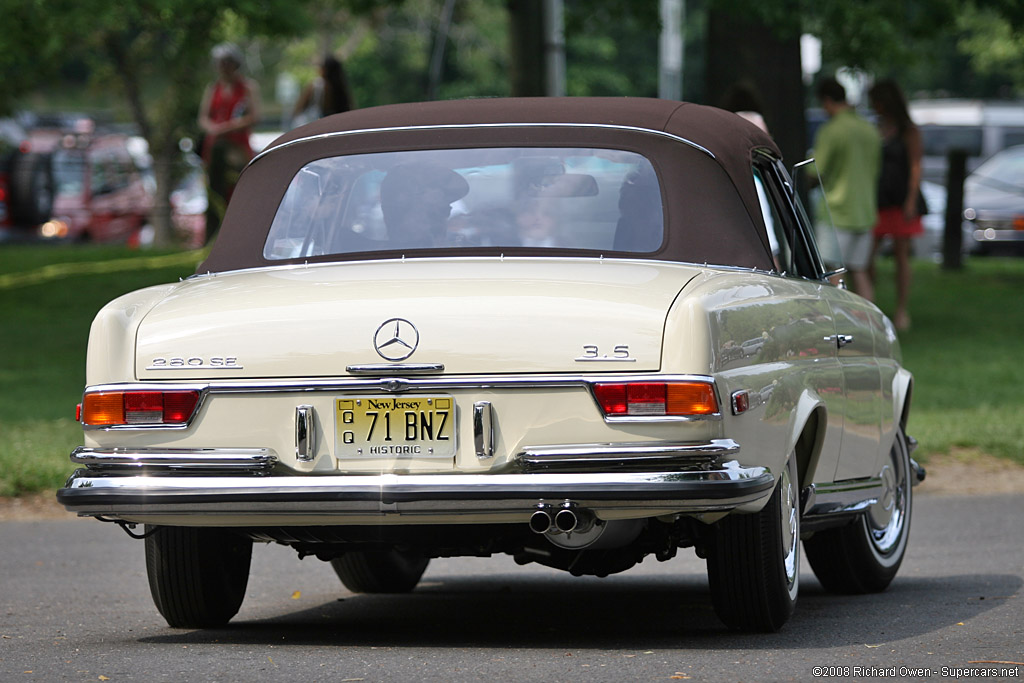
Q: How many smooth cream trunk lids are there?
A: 1